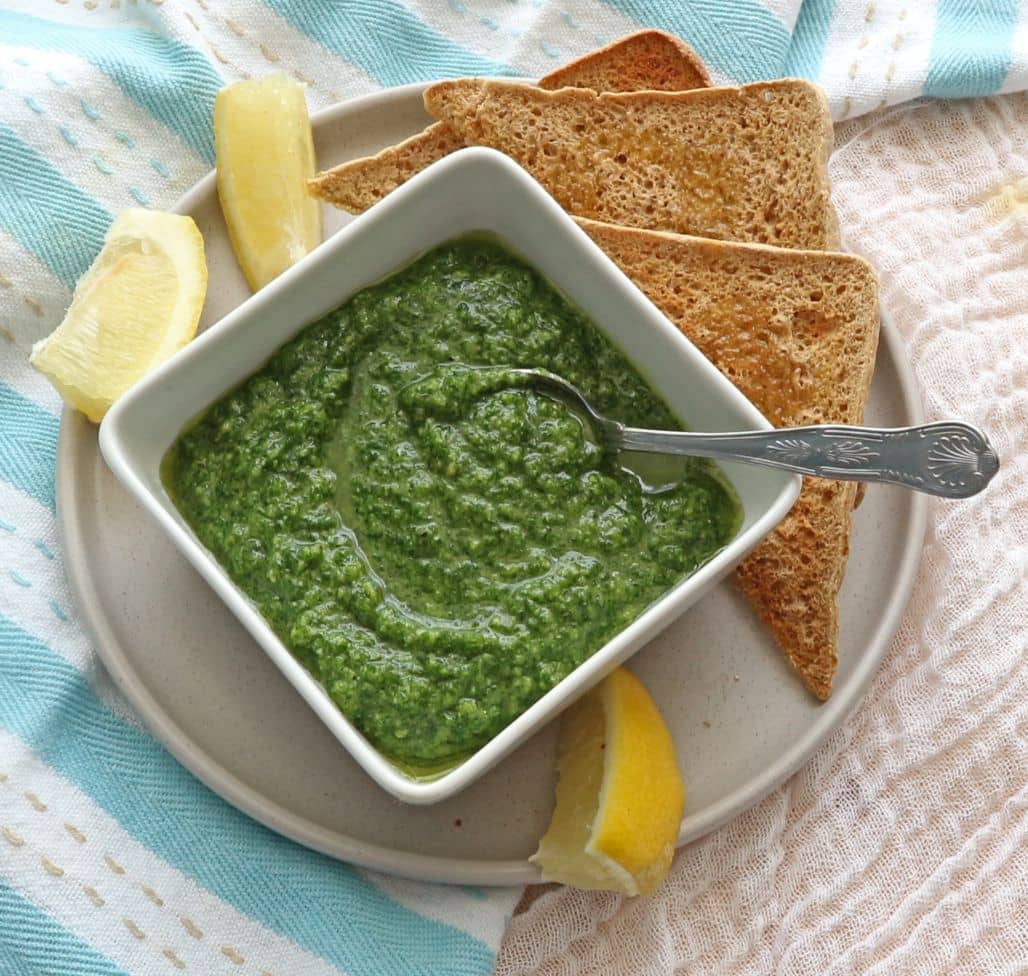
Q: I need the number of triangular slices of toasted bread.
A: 3